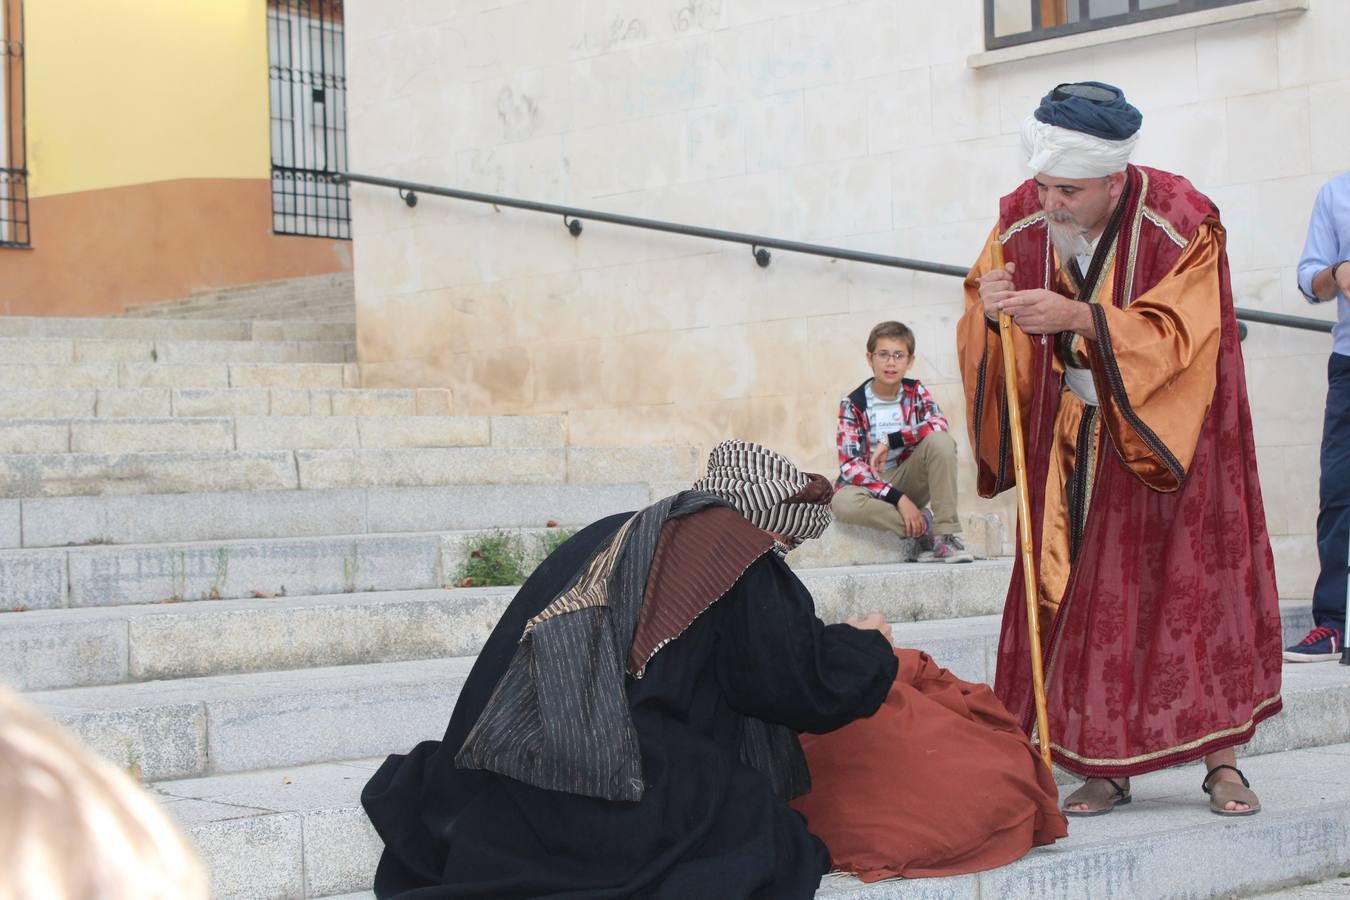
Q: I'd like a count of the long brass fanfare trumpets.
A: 0